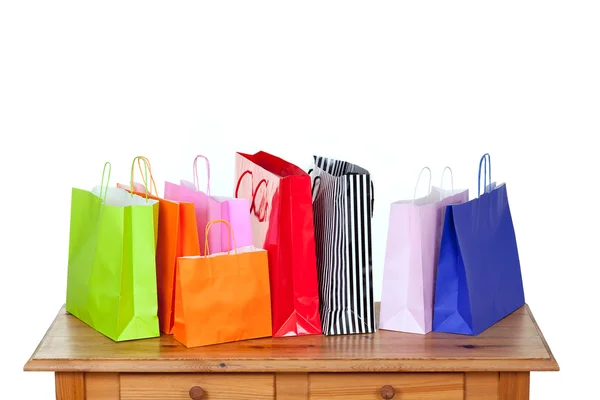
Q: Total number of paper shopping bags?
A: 8